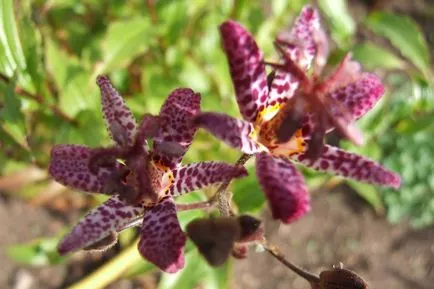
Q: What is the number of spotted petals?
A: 12